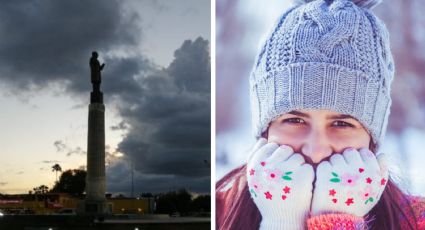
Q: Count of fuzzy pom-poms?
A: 1